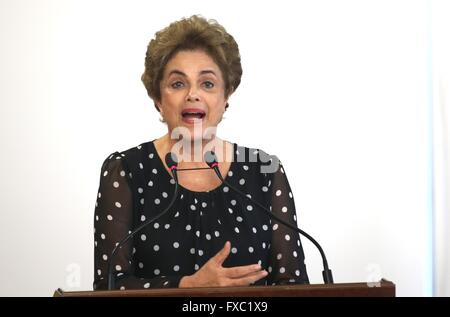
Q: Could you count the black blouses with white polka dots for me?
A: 1